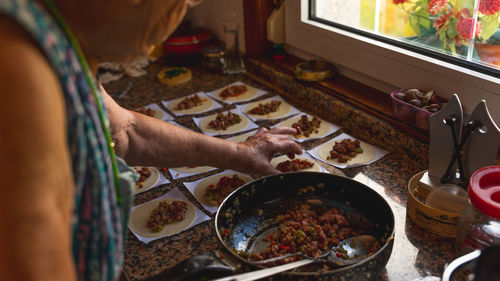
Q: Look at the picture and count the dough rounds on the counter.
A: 13